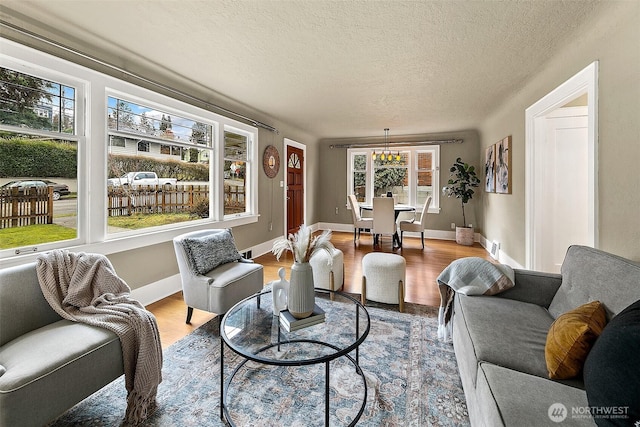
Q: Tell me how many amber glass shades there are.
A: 4